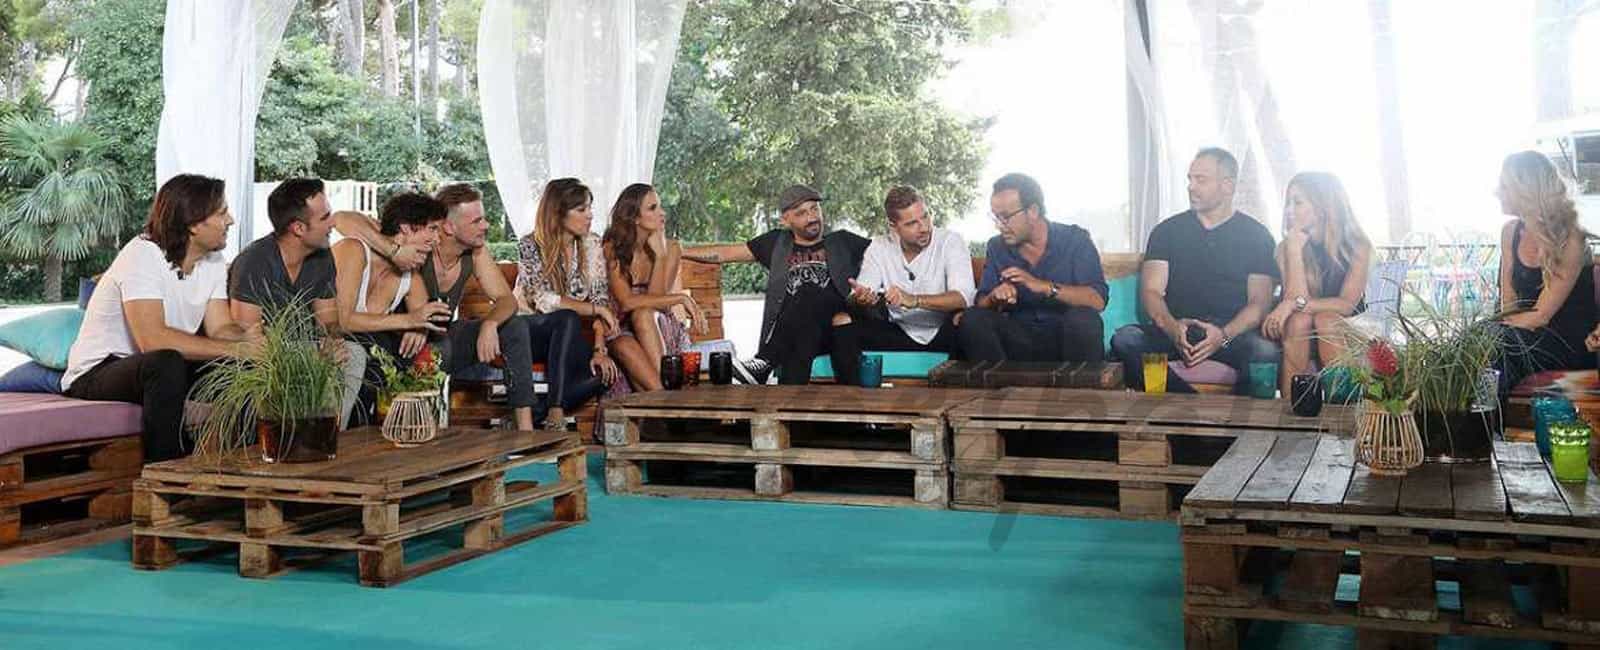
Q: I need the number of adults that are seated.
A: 12